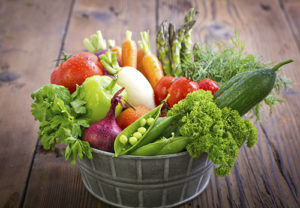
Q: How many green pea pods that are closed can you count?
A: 3